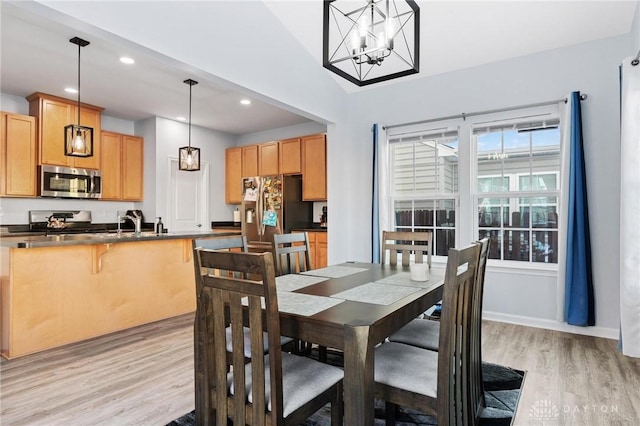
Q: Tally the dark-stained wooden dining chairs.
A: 6